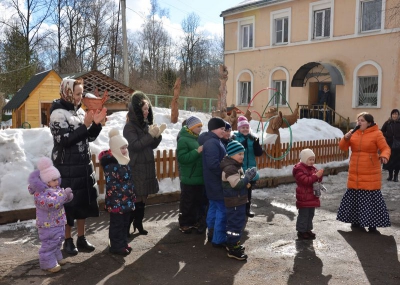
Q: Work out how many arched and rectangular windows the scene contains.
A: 7